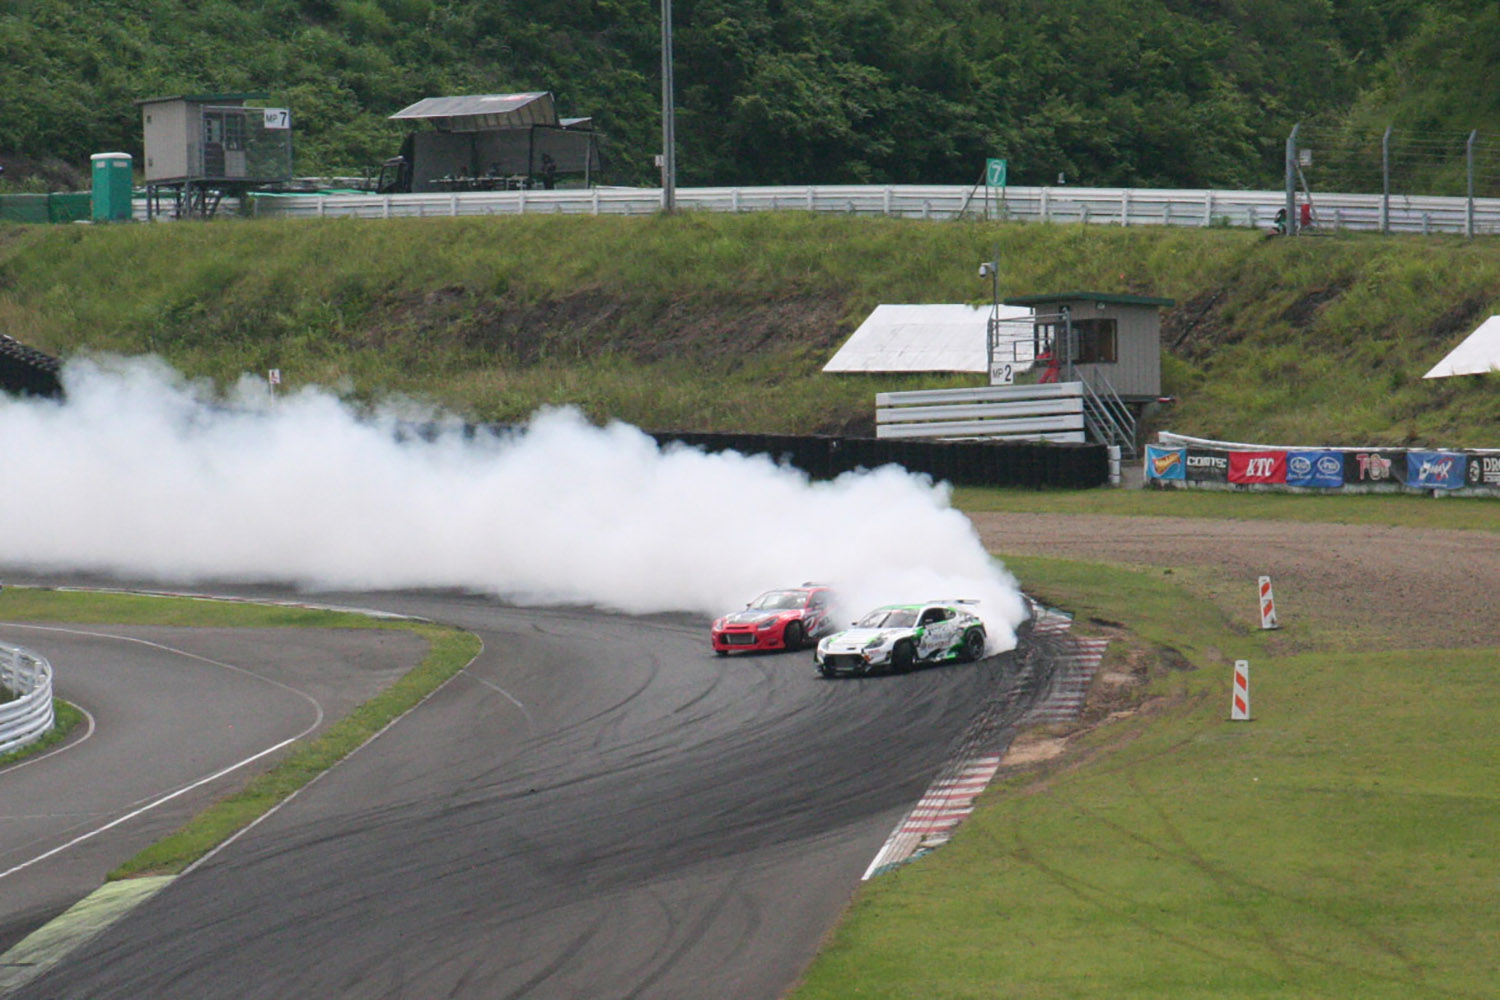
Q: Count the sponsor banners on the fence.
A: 7